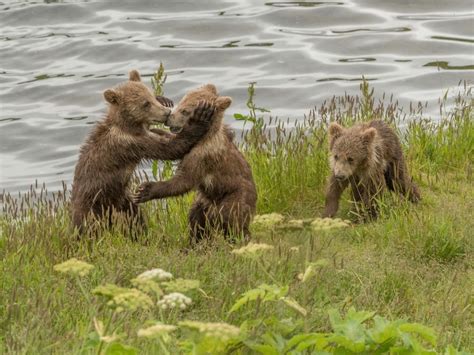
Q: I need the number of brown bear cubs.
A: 3